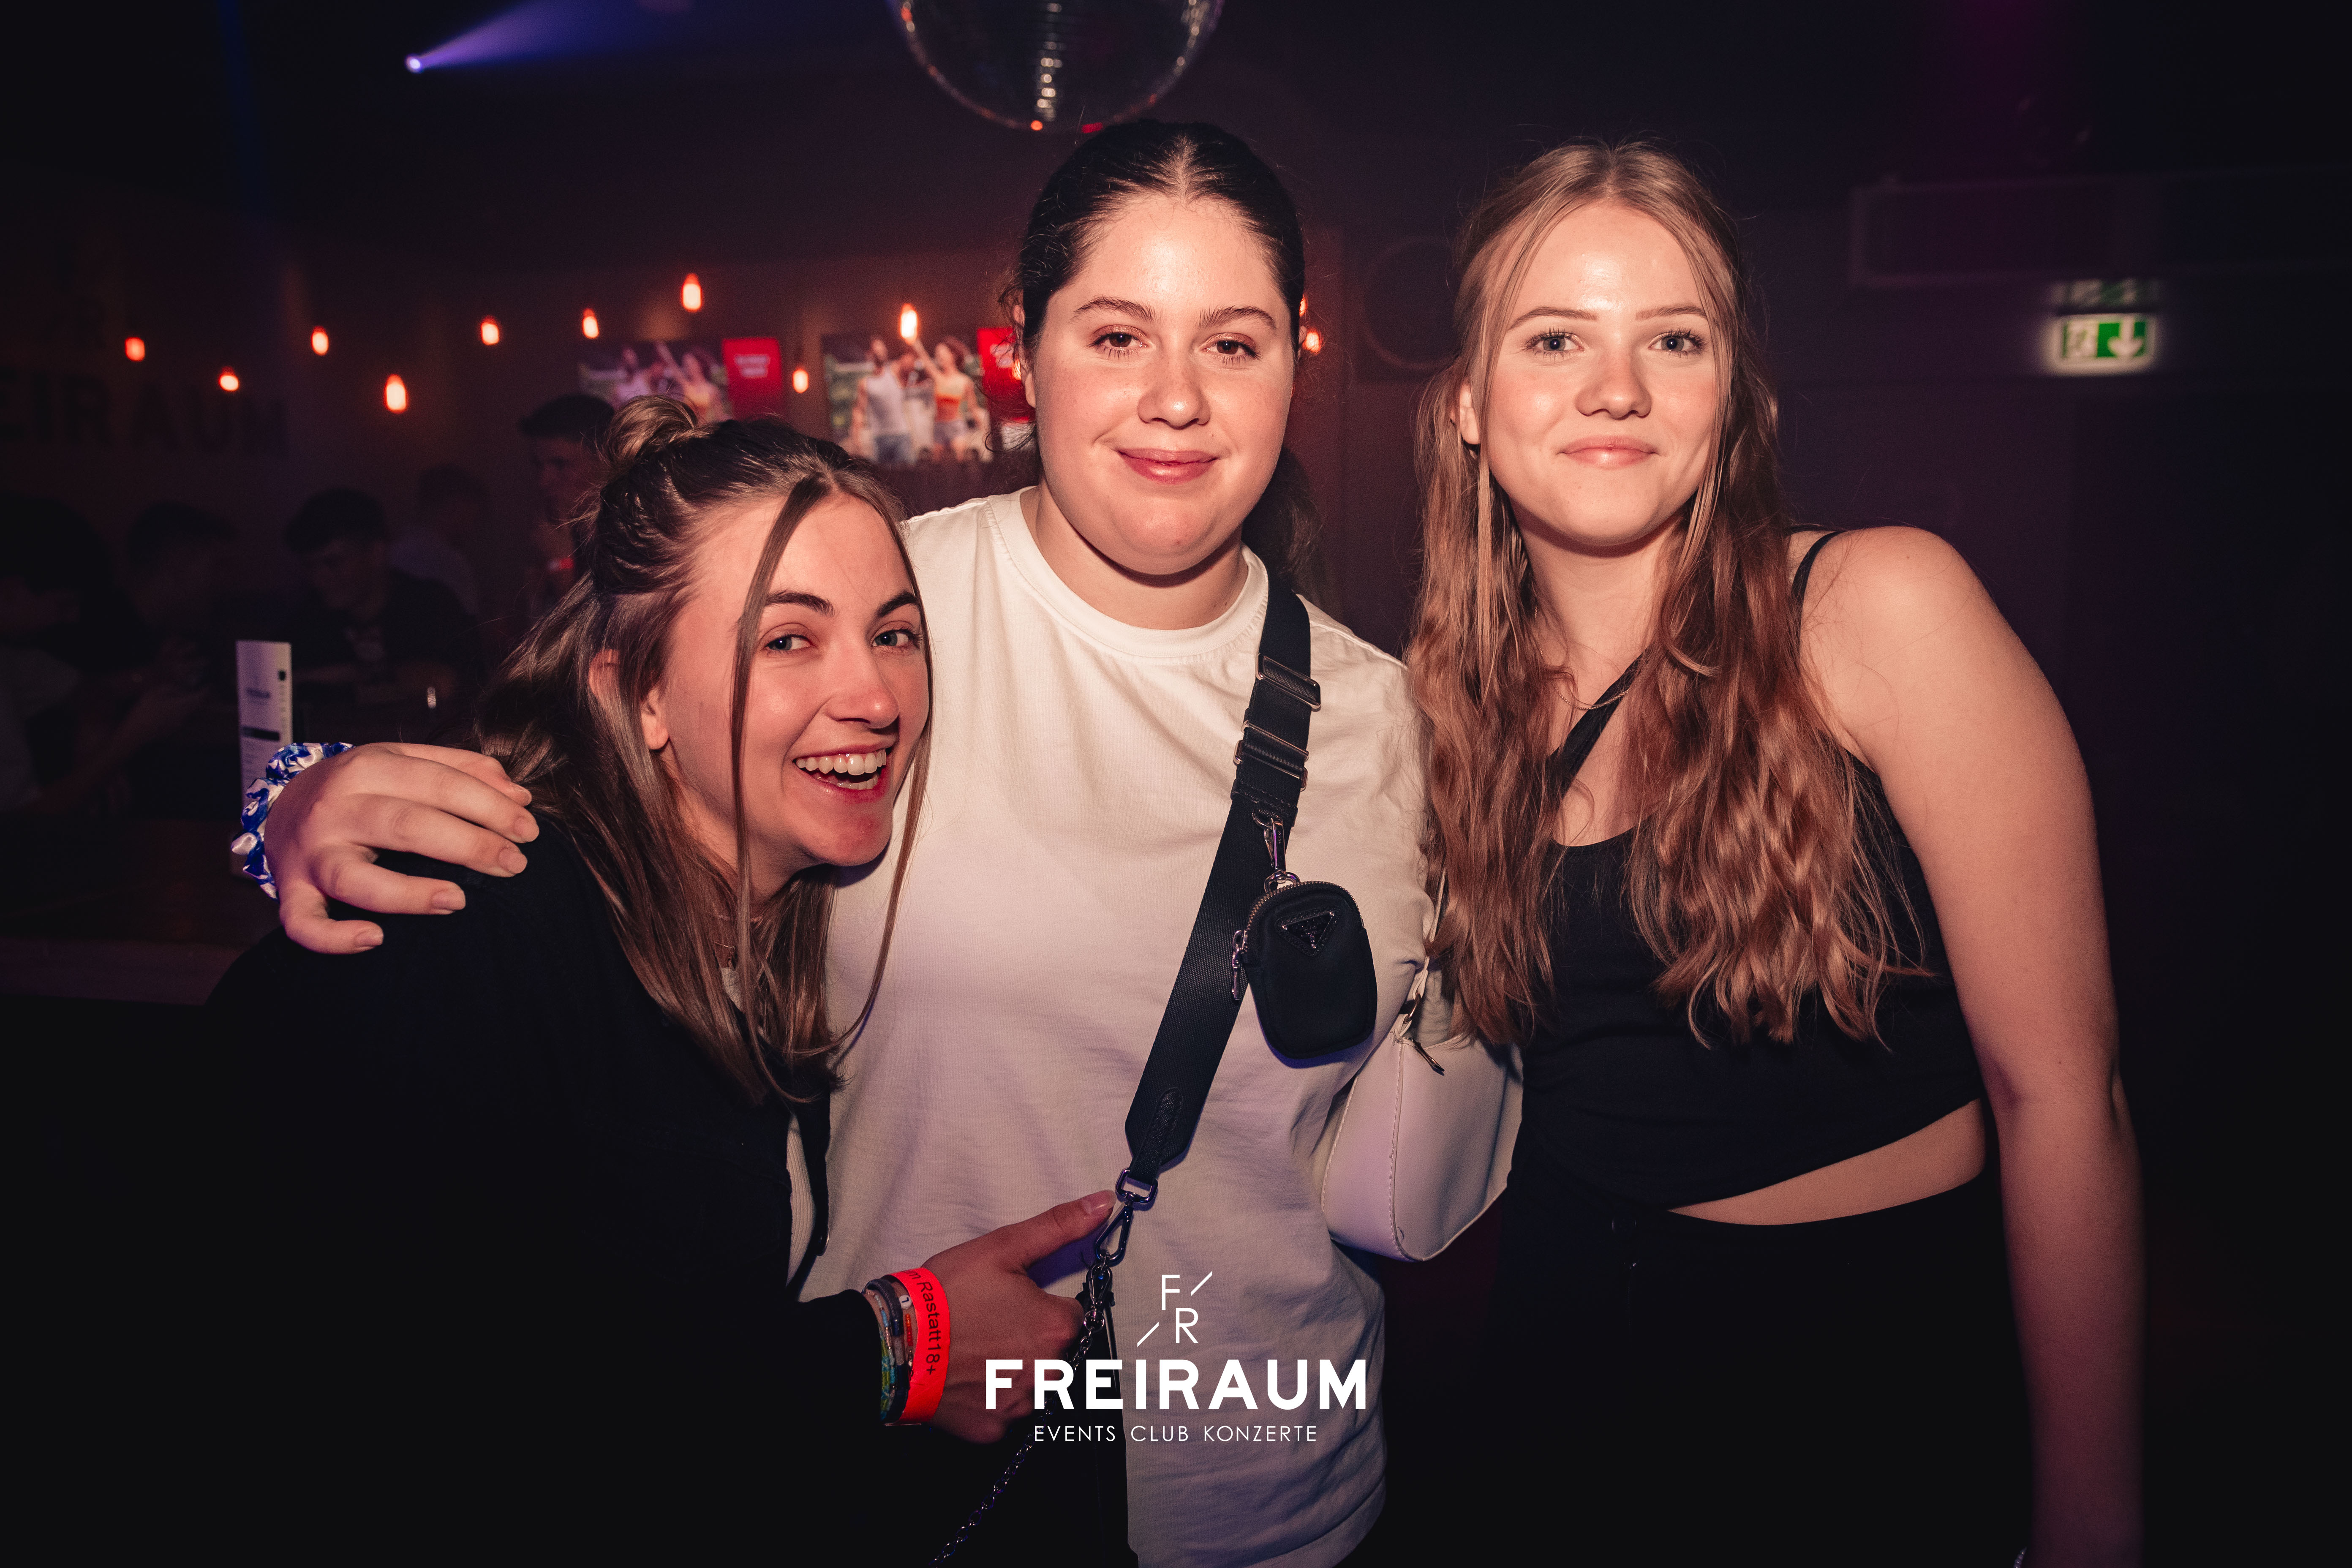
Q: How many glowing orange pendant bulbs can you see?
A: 11